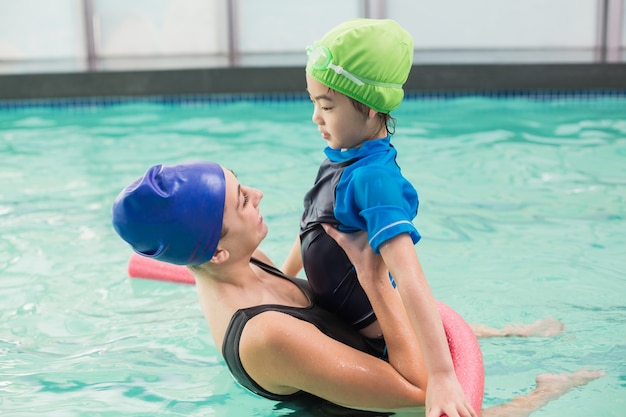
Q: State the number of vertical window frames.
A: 4